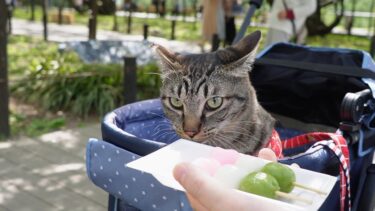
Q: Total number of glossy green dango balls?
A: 2